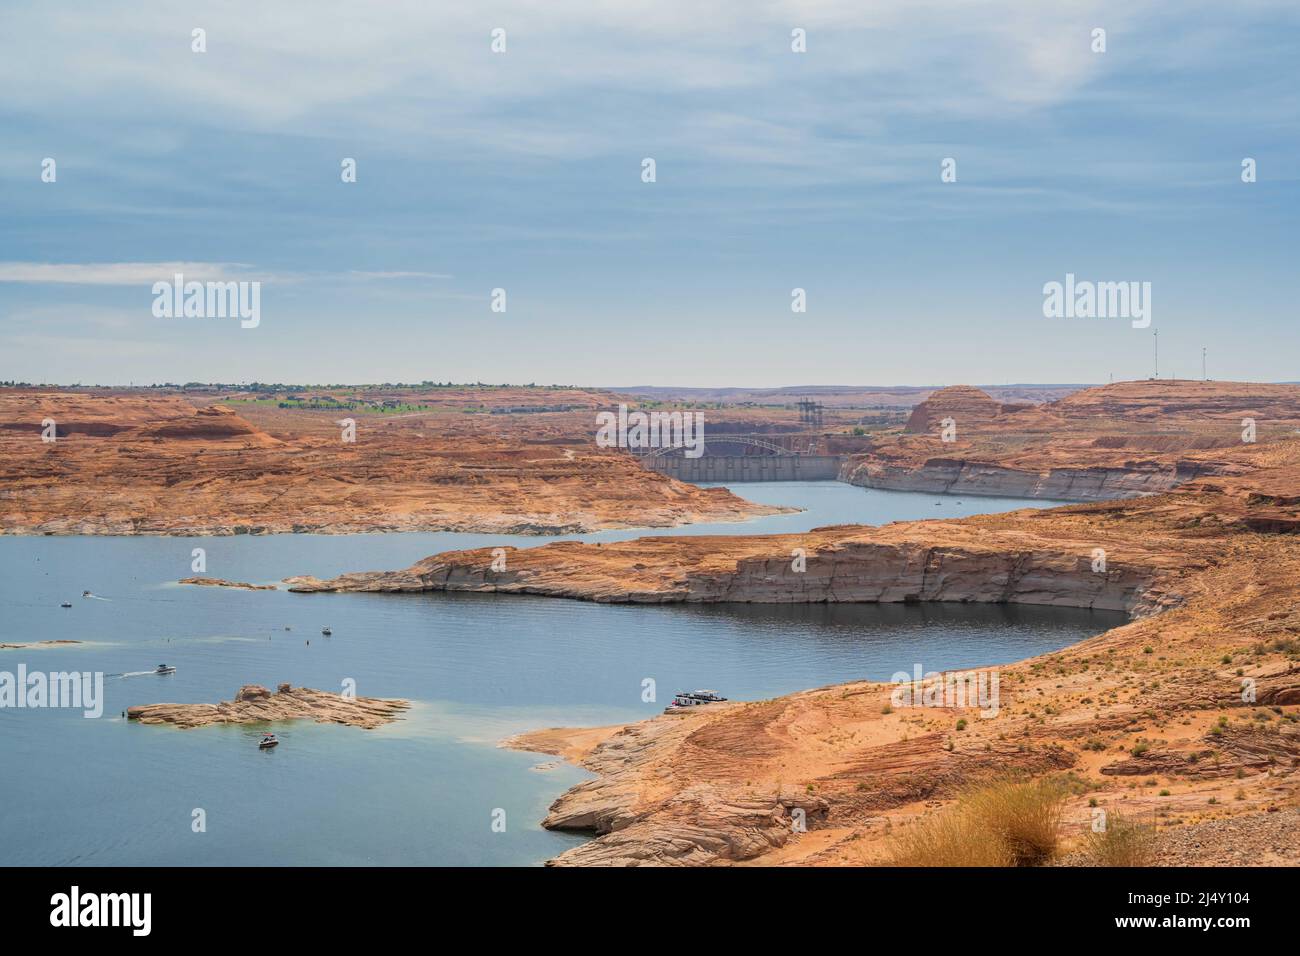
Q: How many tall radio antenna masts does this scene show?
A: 2